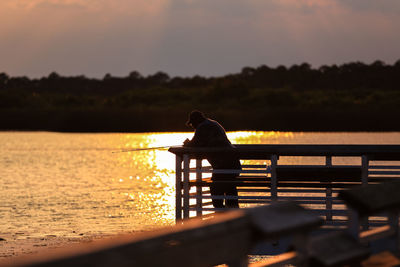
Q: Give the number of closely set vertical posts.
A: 3